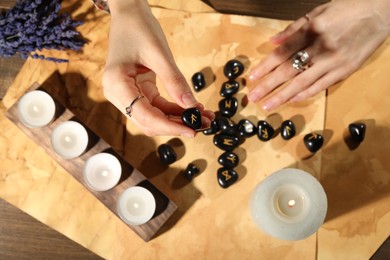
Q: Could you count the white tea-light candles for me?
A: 4